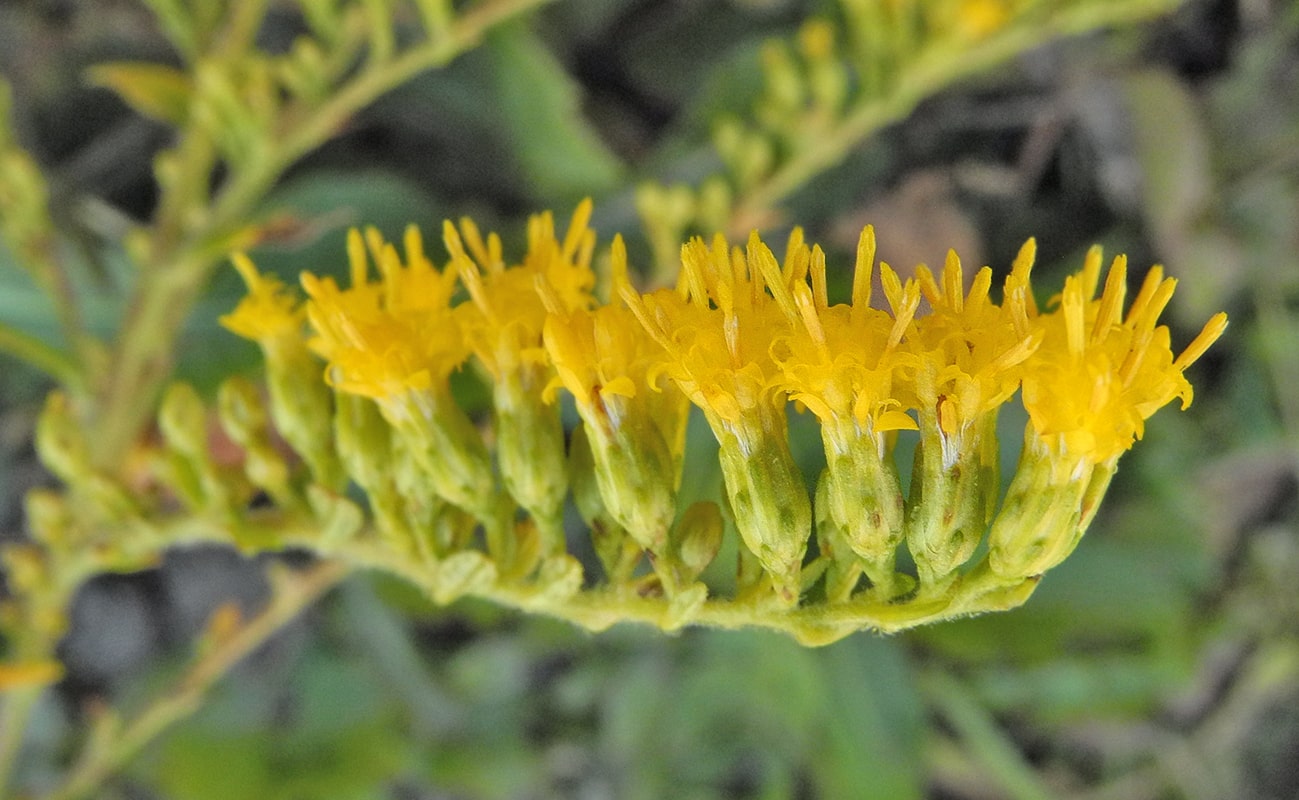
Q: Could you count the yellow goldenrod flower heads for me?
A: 8